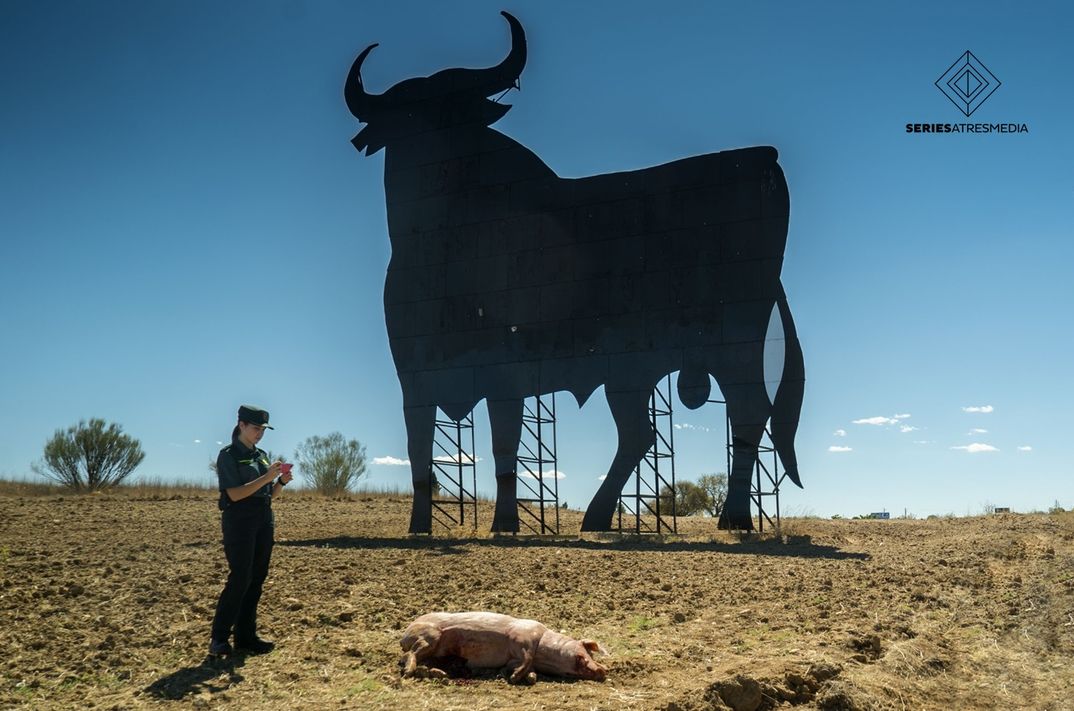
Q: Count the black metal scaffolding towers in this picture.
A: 4